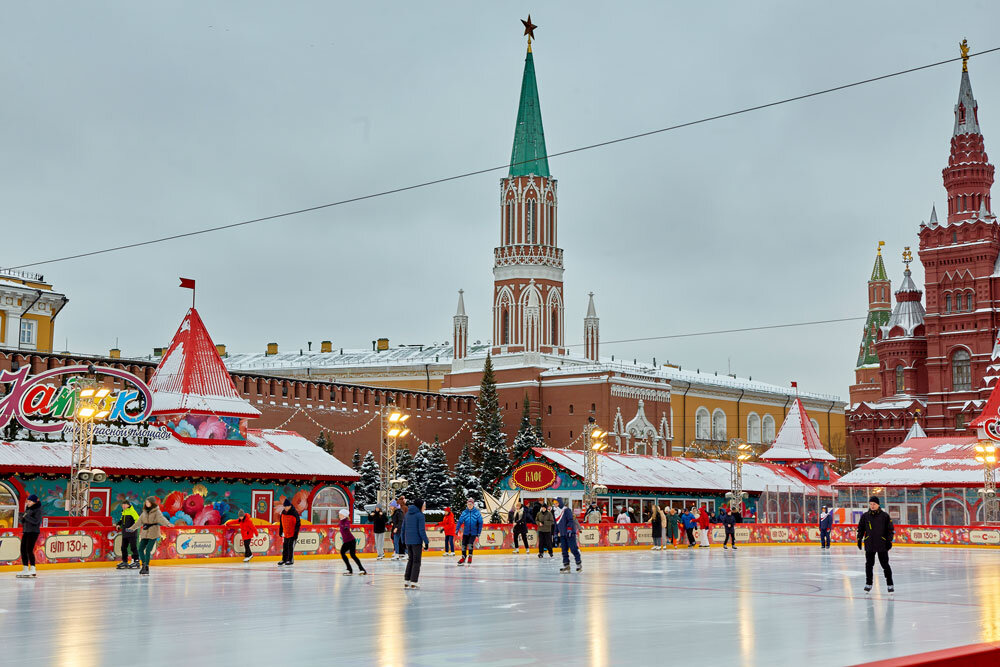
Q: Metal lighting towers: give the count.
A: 5